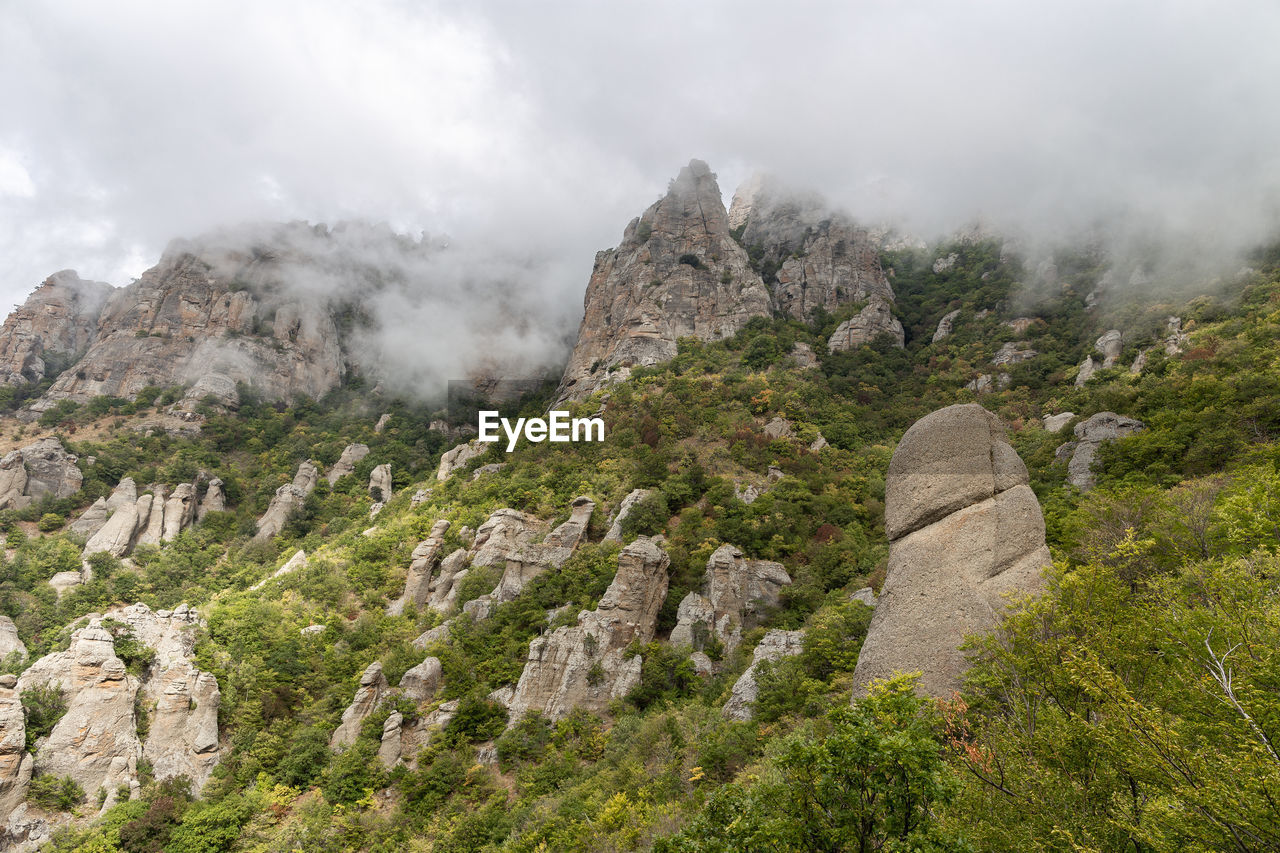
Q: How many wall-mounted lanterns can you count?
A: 0